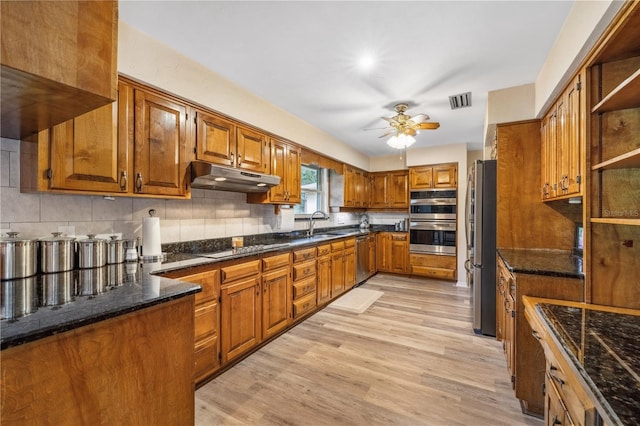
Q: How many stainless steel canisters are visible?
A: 4